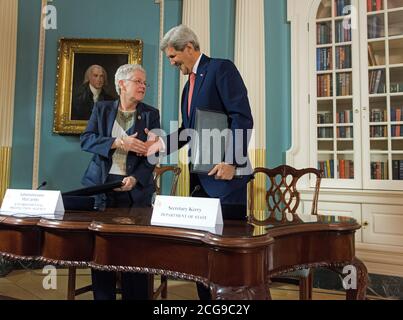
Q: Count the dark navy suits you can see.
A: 2